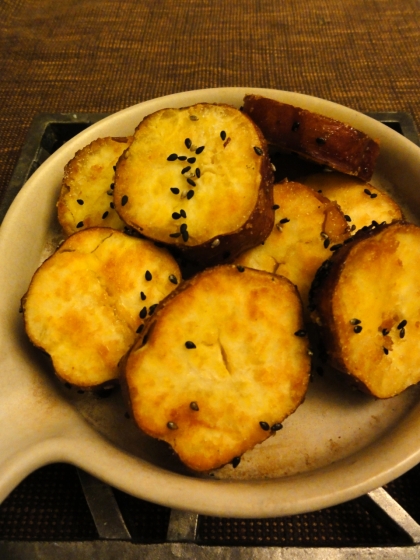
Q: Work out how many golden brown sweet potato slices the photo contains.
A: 8